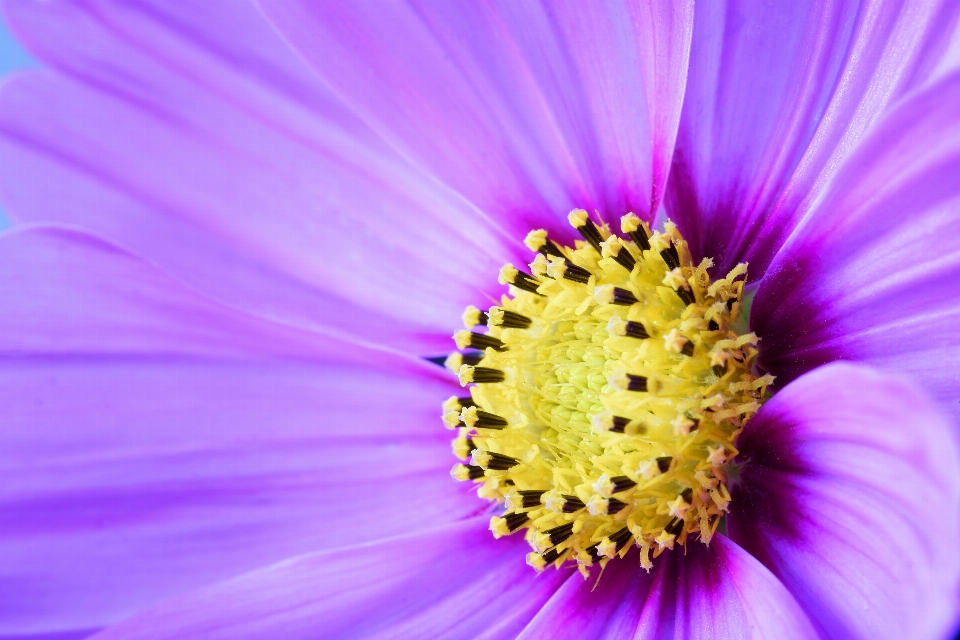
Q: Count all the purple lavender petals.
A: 8